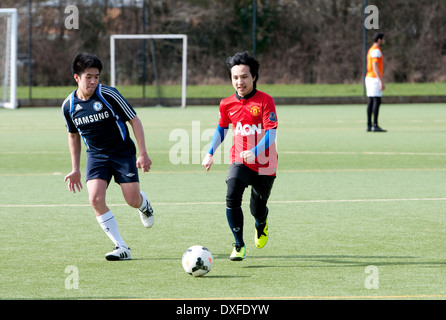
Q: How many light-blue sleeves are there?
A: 2